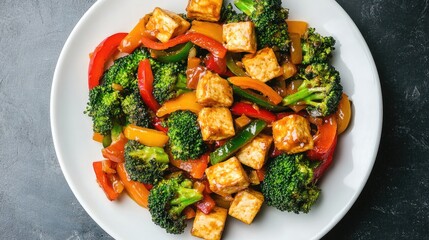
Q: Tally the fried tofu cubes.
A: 11